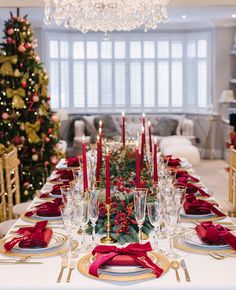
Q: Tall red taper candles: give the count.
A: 11